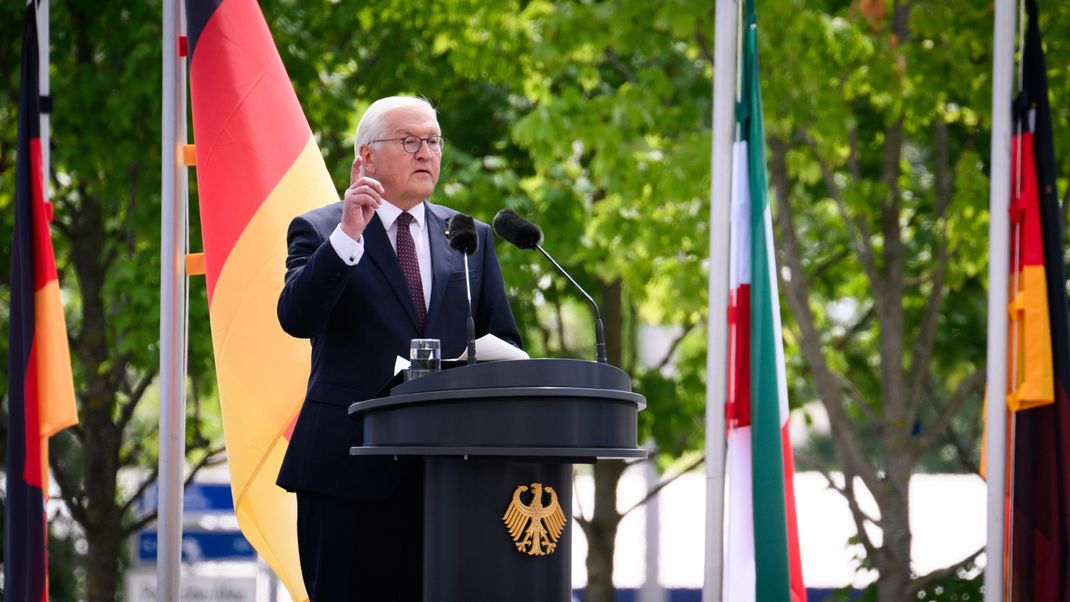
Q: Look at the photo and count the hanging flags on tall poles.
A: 4